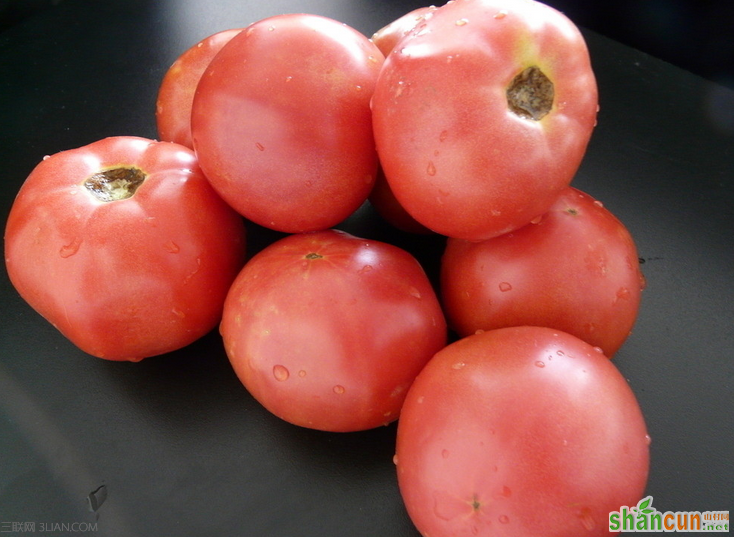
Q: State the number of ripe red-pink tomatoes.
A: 8